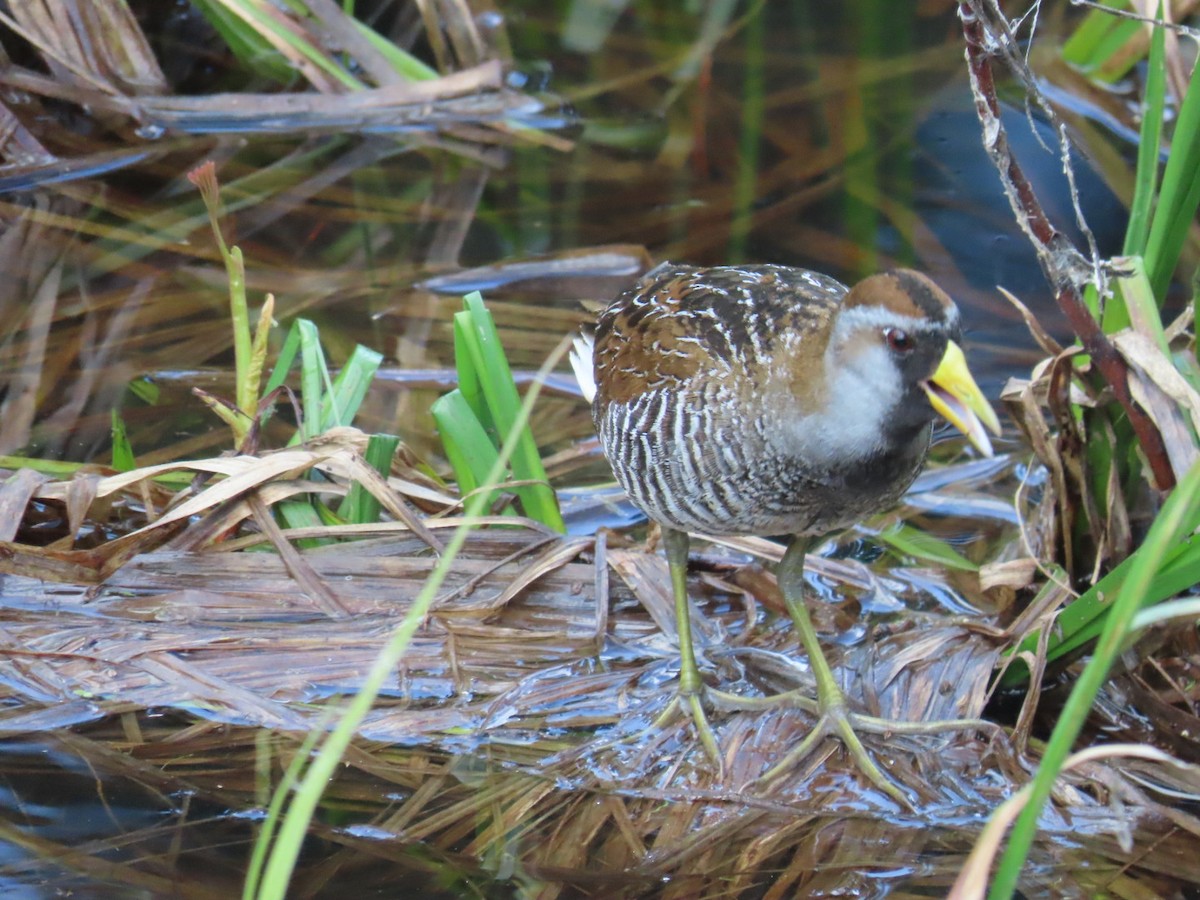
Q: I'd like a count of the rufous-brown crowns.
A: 1